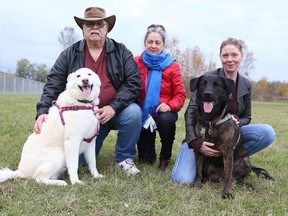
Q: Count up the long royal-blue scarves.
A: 1